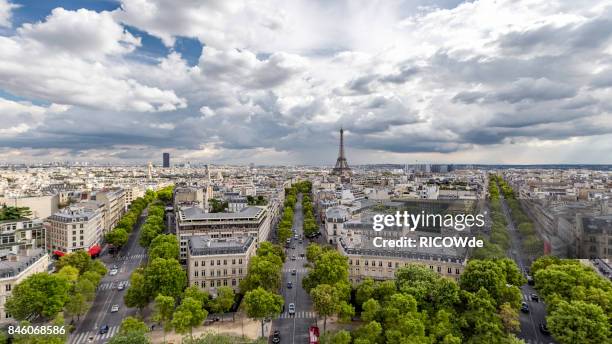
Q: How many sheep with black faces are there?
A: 0